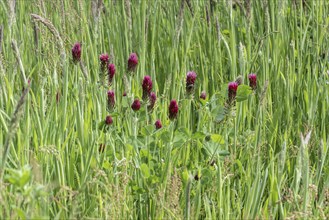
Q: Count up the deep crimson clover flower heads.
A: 15